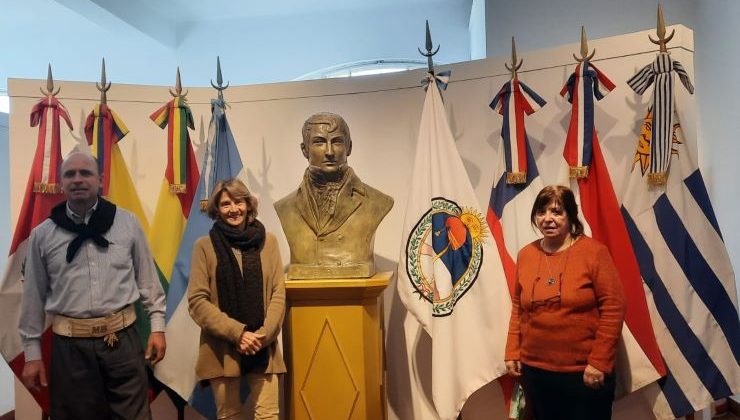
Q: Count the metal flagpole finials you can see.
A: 8